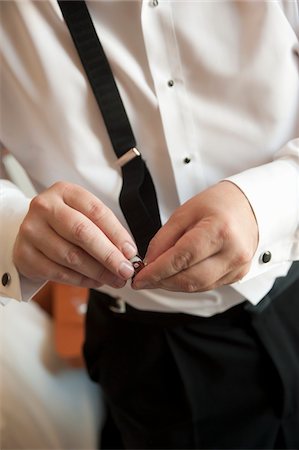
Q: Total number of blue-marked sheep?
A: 0